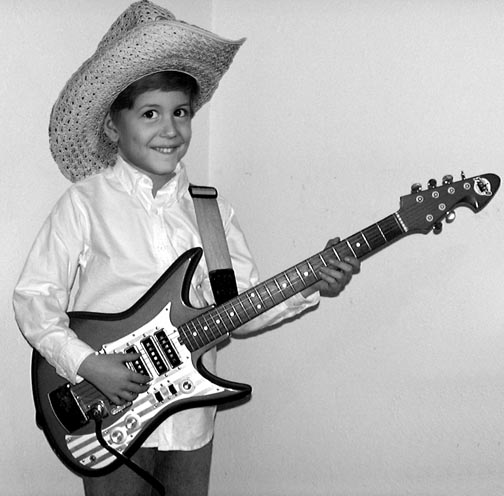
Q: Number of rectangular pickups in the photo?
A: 3